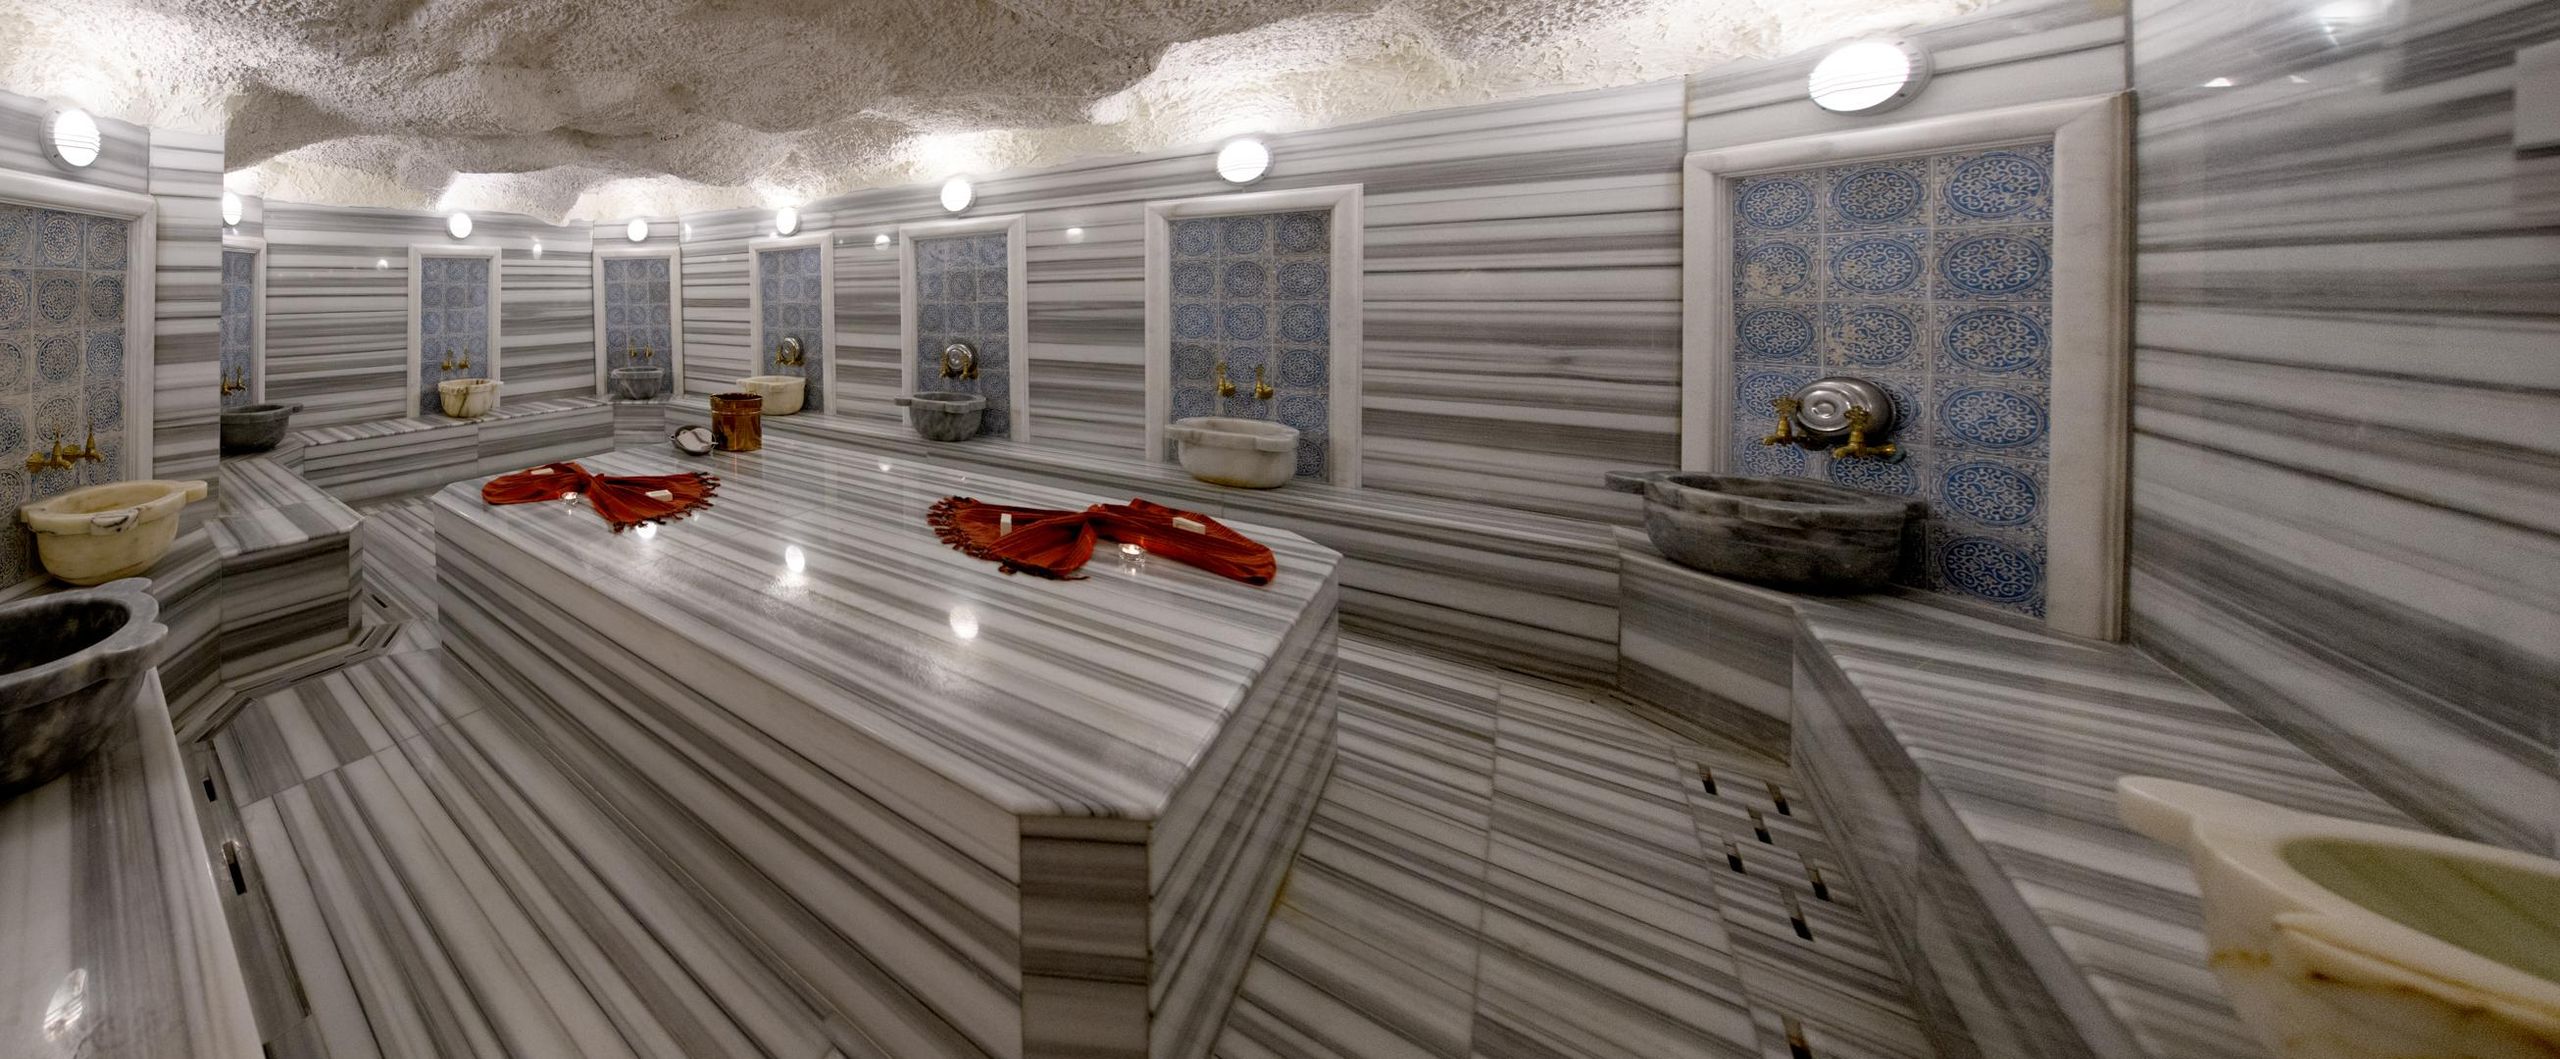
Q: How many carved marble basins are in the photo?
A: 10